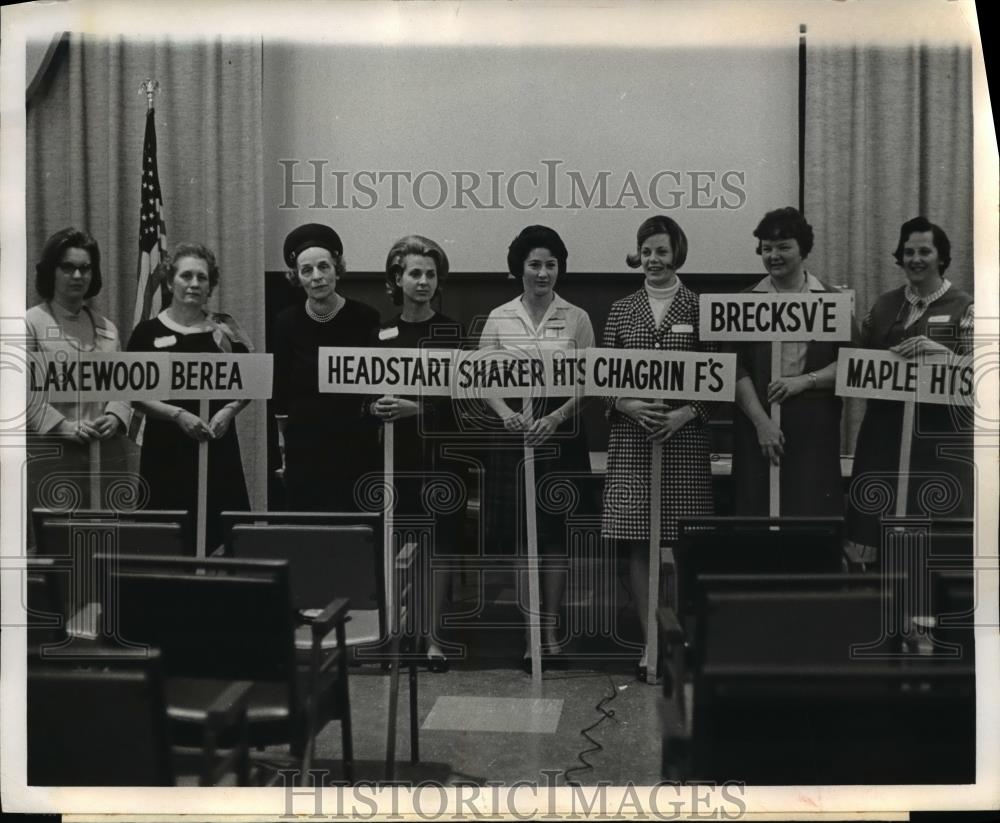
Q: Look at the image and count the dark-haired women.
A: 4